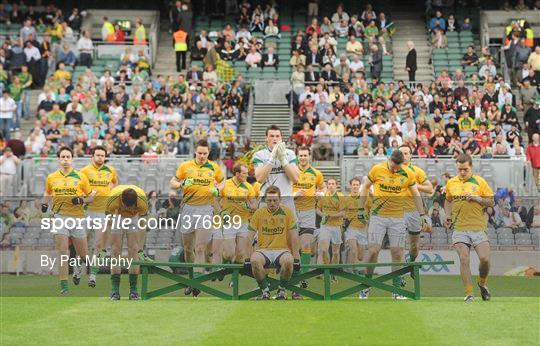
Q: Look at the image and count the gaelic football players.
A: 13